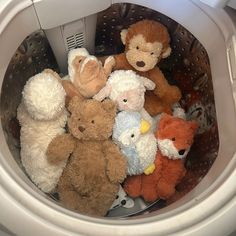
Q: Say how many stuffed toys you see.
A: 7